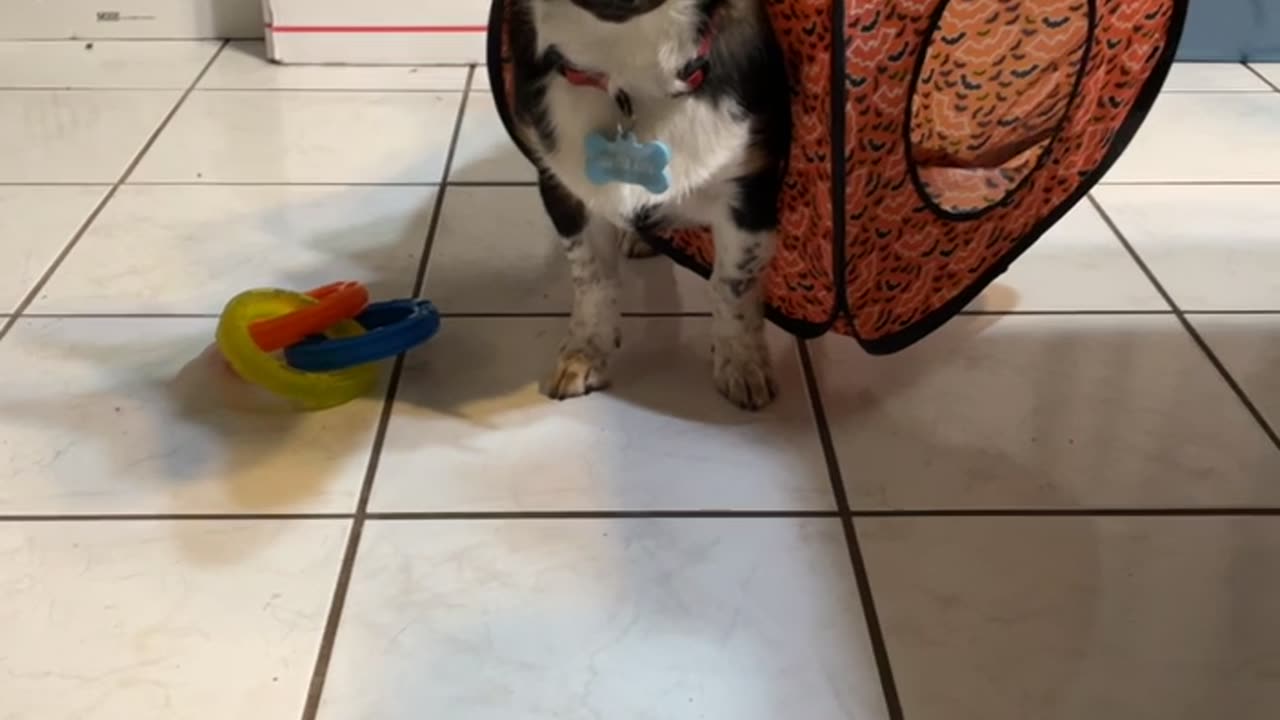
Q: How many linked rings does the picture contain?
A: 3